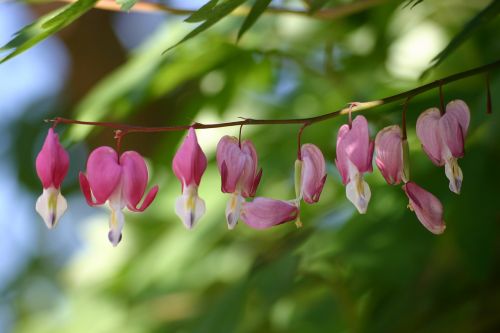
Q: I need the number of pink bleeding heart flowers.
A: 8